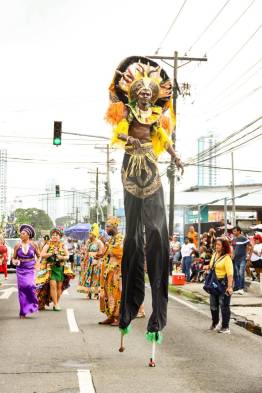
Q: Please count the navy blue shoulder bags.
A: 1